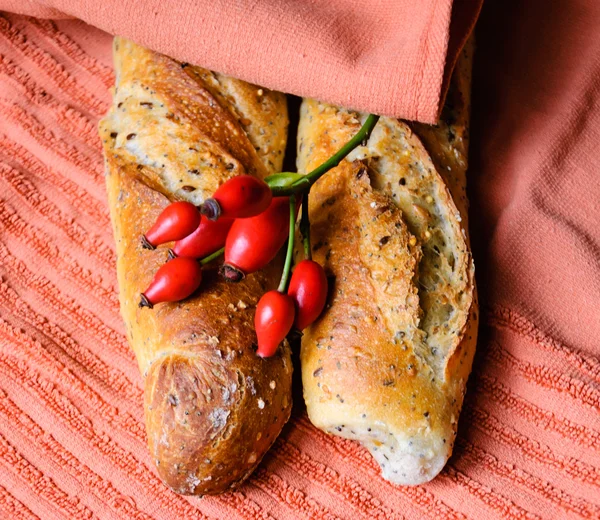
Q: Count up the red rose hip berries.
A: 7